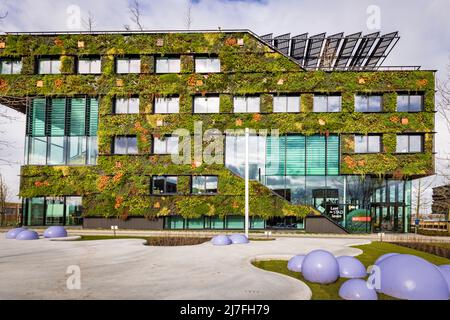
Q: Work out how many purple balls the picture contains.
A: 12